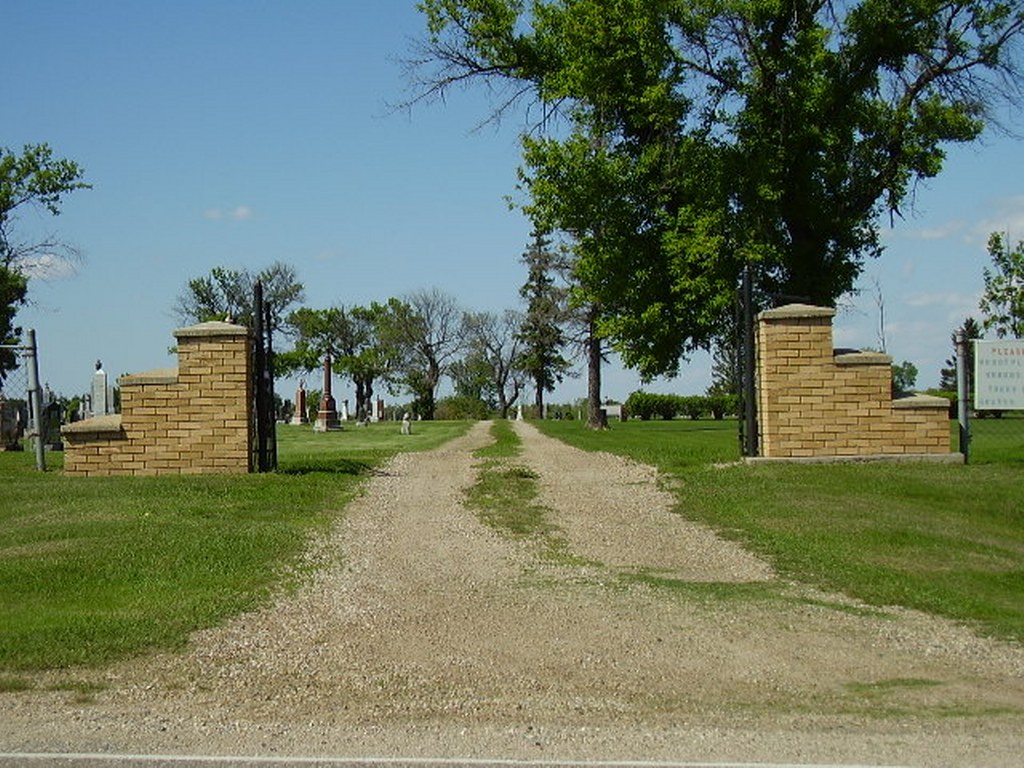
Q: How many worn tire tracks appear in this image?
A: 2